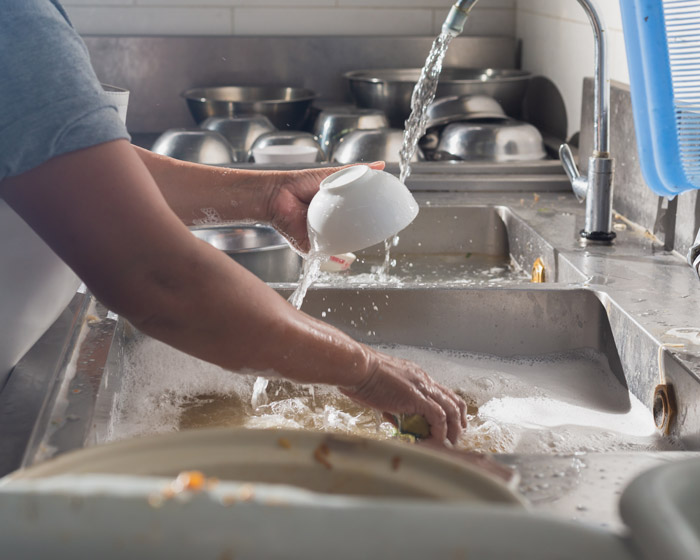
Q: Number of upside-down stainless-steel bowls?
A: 7